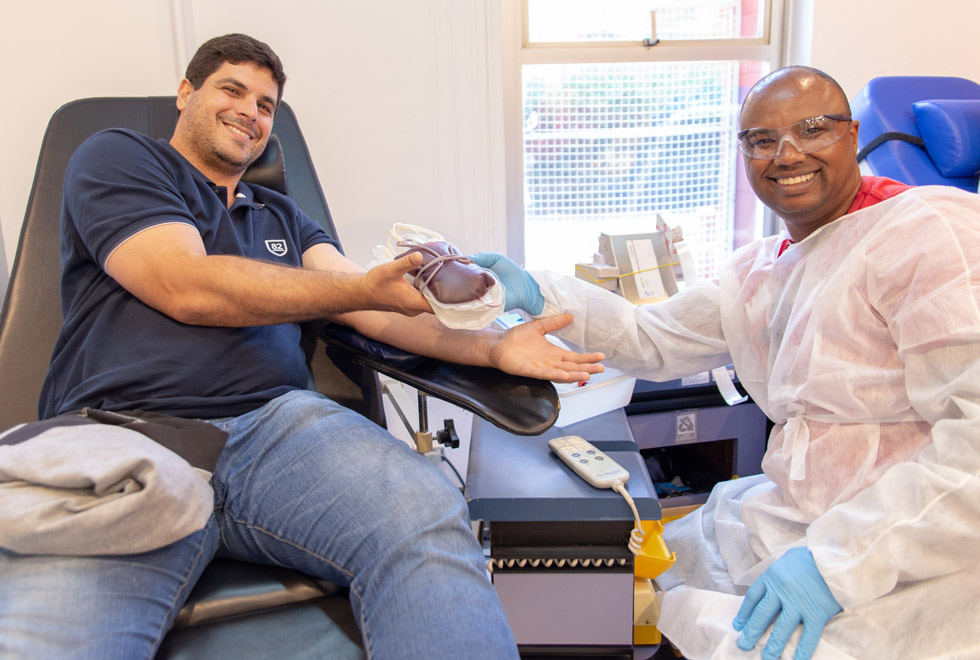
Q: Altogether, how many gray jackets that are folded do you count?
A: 1